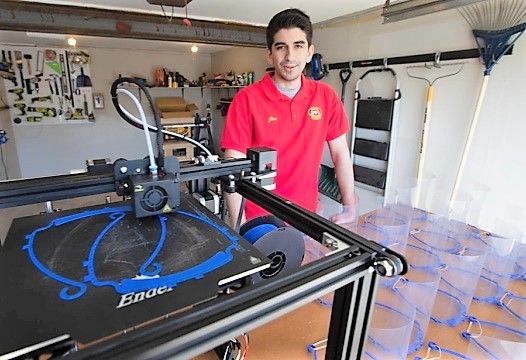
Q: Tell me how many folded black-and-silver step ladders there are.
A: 1